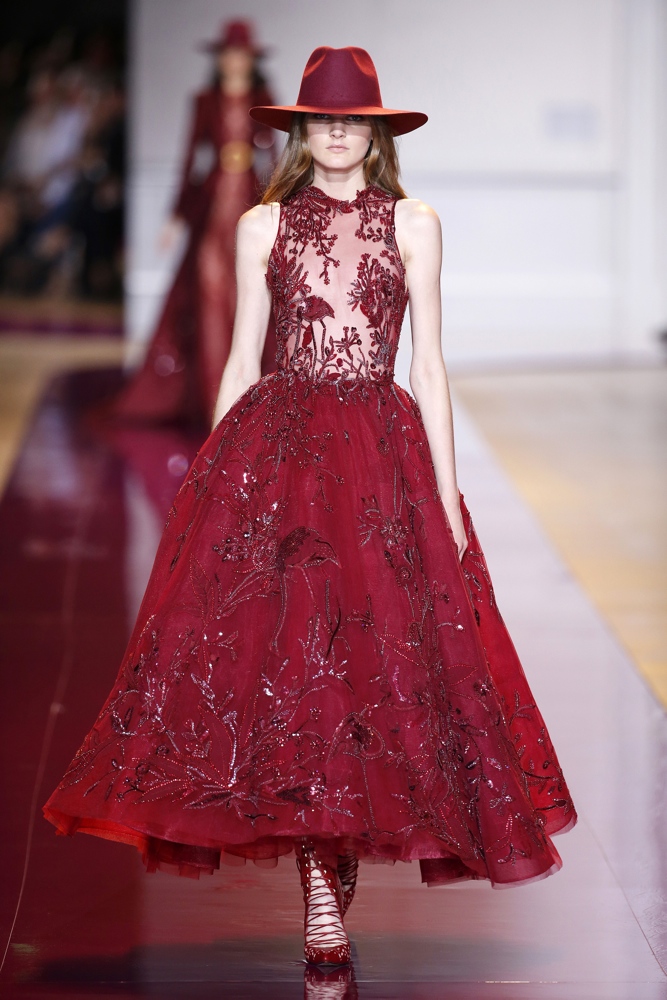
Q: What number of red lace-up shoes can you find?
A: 2